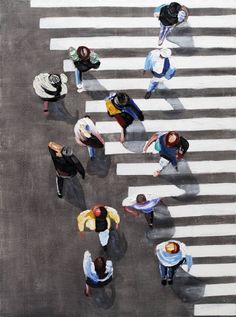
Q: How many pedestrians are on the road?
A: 12